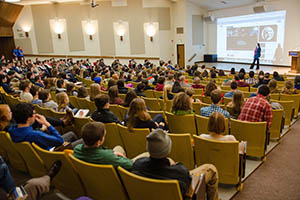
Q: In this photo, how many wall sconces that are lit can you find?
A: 5